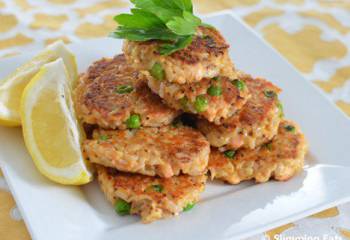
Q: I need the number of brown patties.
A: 7